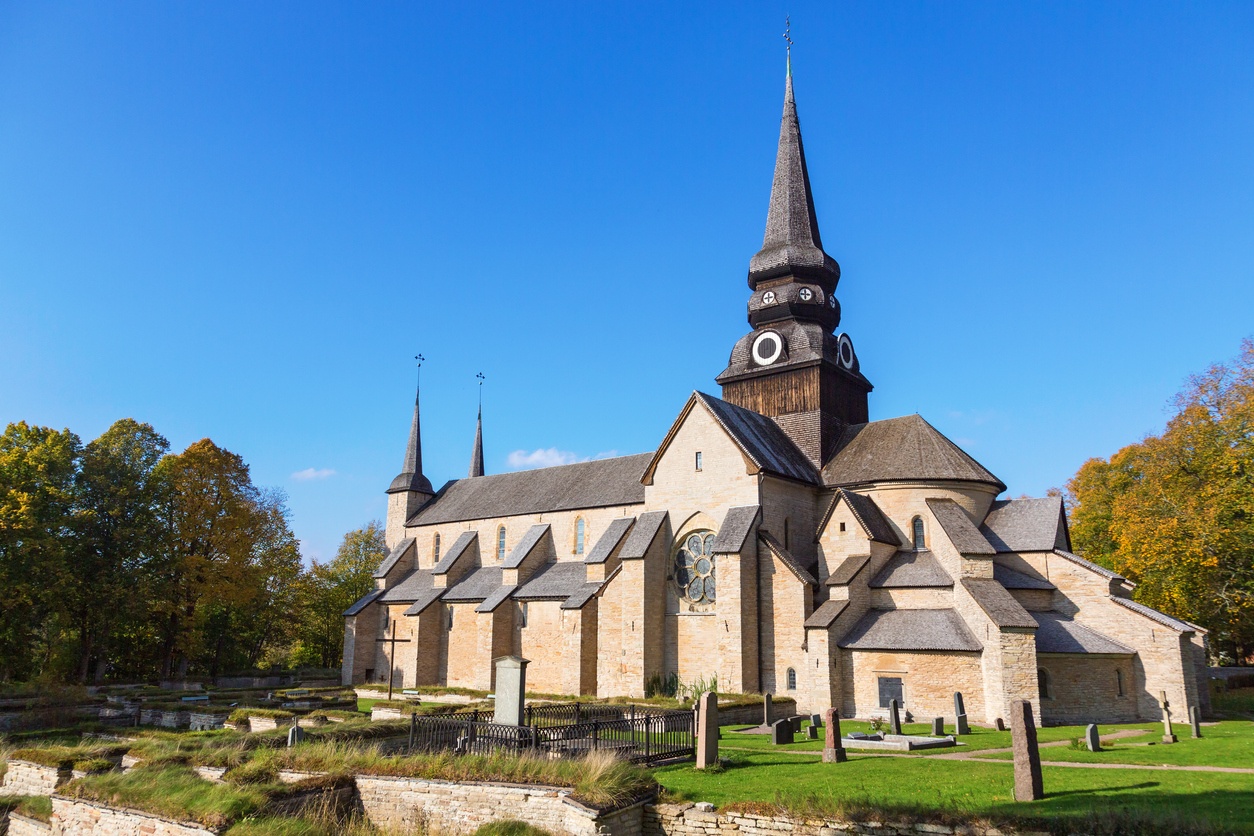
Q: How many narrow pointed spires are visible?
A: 3